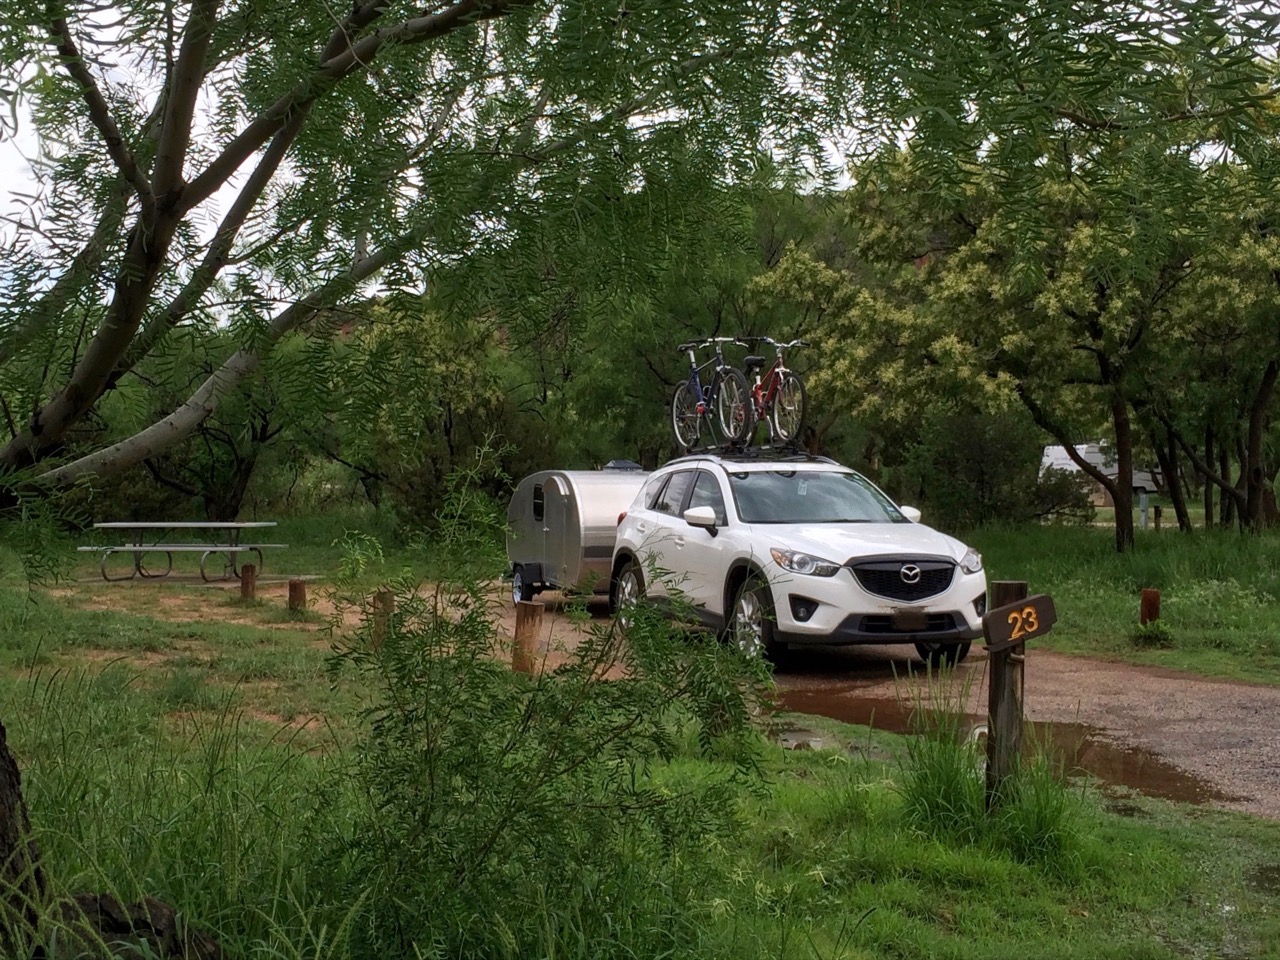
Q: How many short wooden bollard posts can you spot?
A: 5